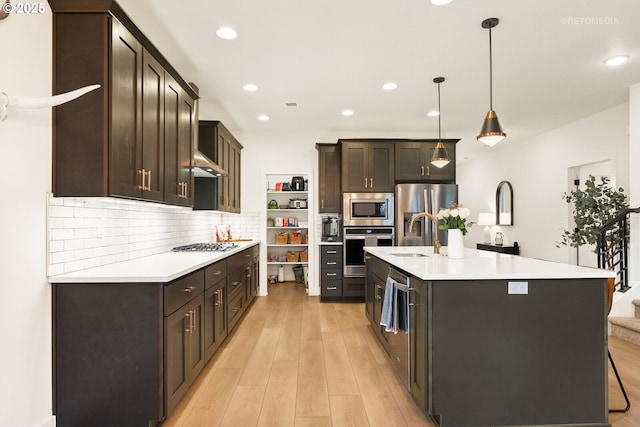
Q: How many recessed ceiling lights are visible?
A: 8